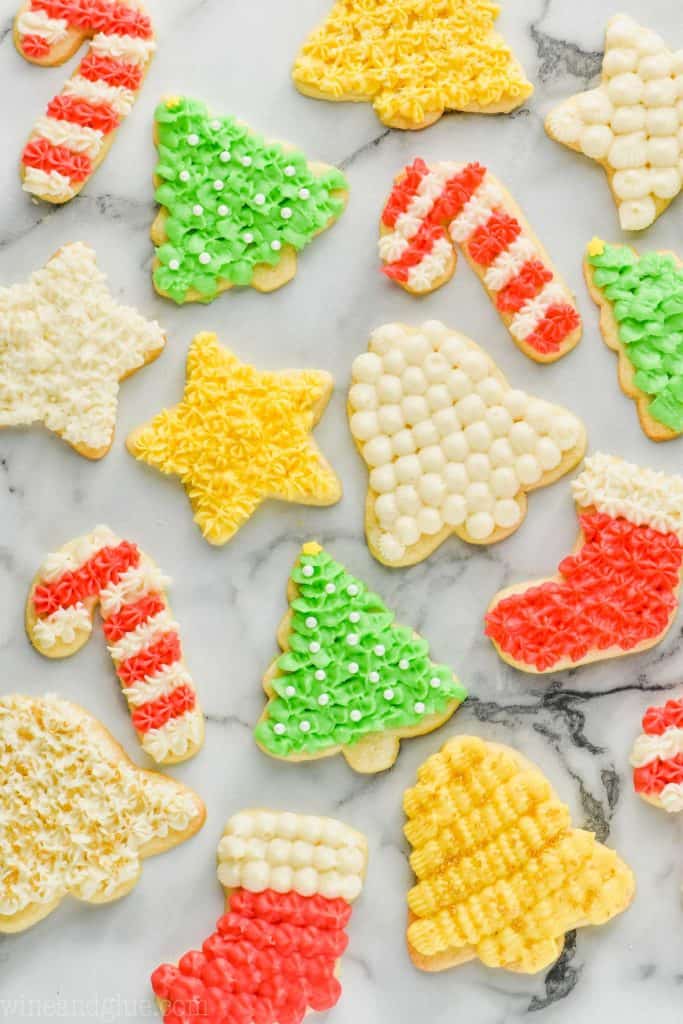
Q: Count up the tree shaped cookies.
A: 3